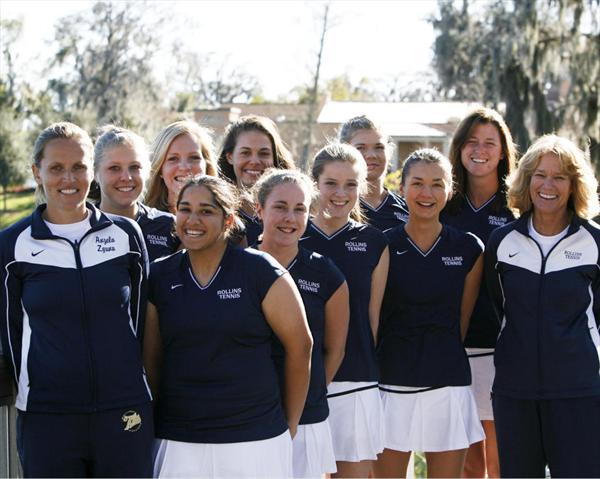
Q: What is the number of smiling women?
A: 11